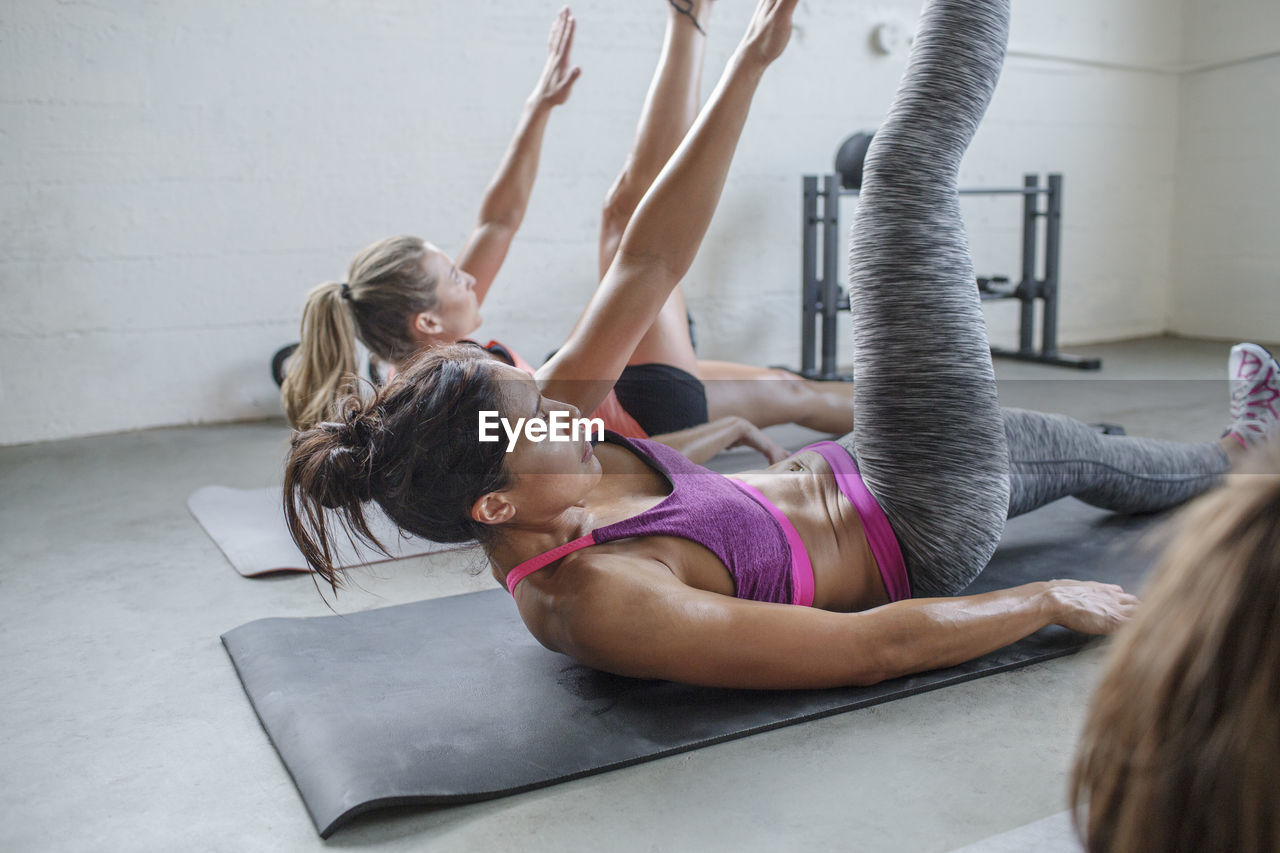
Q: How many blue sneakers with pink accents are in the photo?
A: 0